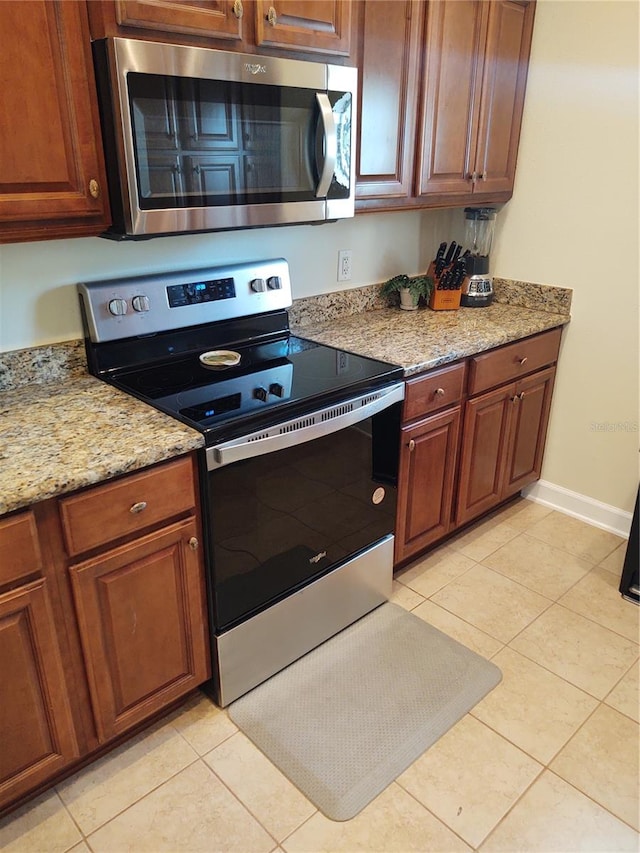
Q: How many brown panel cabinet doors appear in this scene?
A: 11